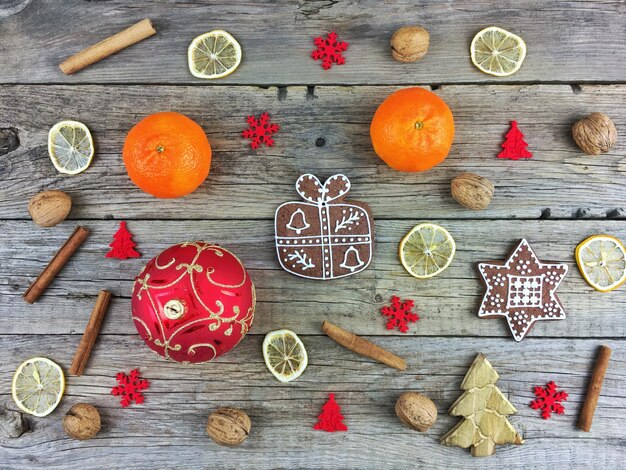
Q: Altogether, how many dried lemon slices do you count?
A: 7